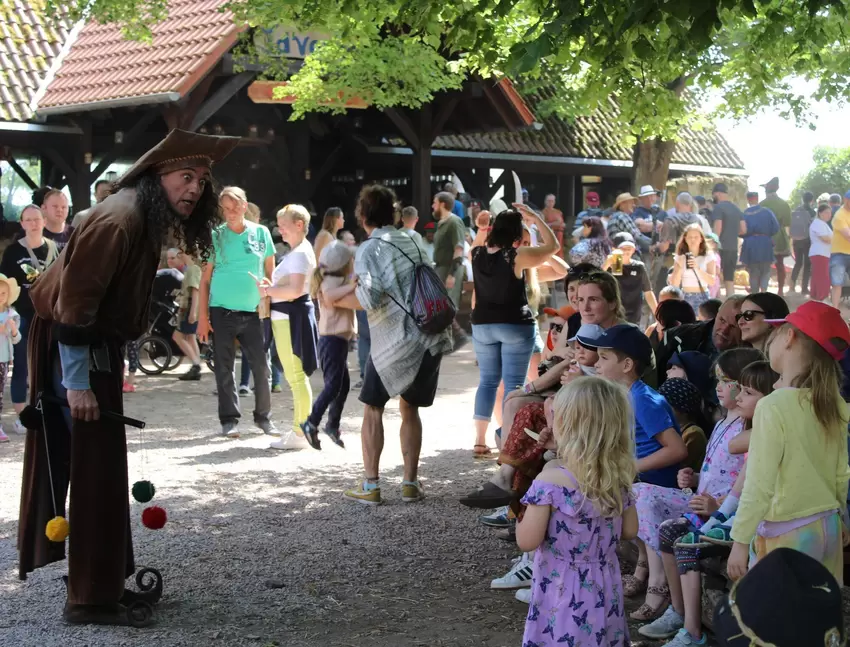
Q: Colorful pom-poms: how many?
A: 3